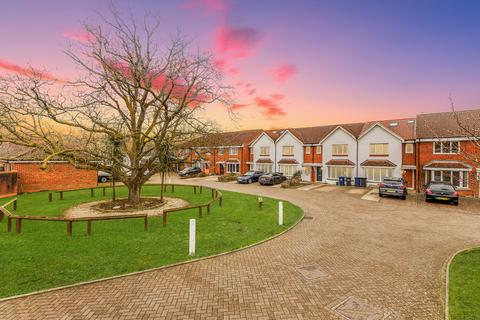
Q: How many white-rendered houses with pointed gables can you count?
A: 4